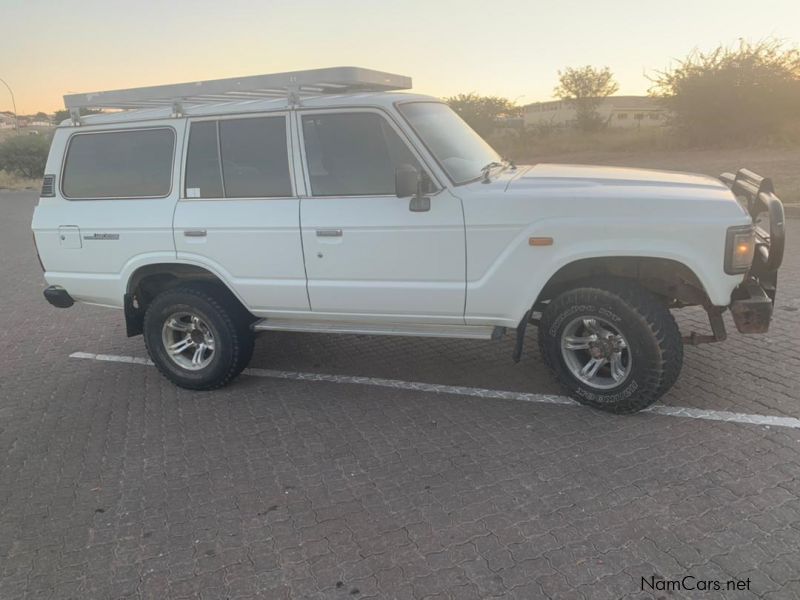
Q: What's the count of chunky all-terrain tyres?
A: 2